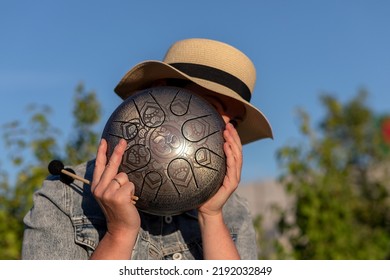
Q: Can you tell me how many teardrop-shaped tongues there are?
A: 8